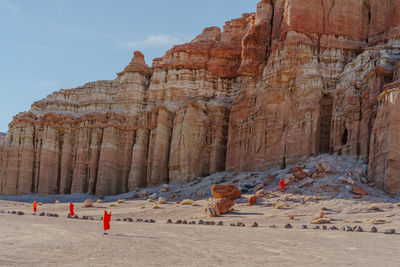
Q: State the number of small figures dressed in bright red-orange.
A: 4